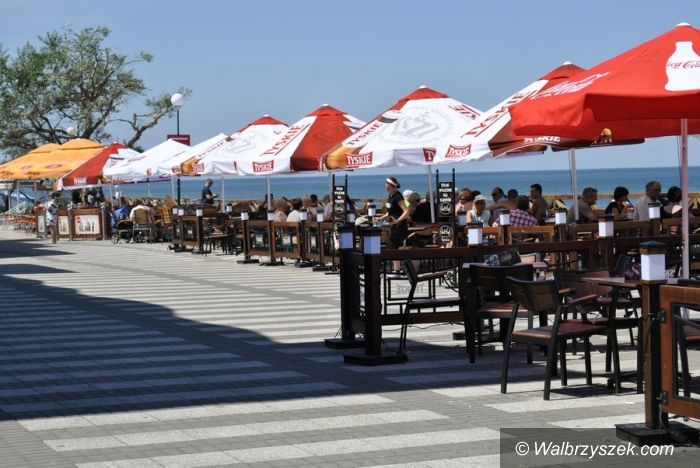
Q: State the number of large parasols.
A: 10